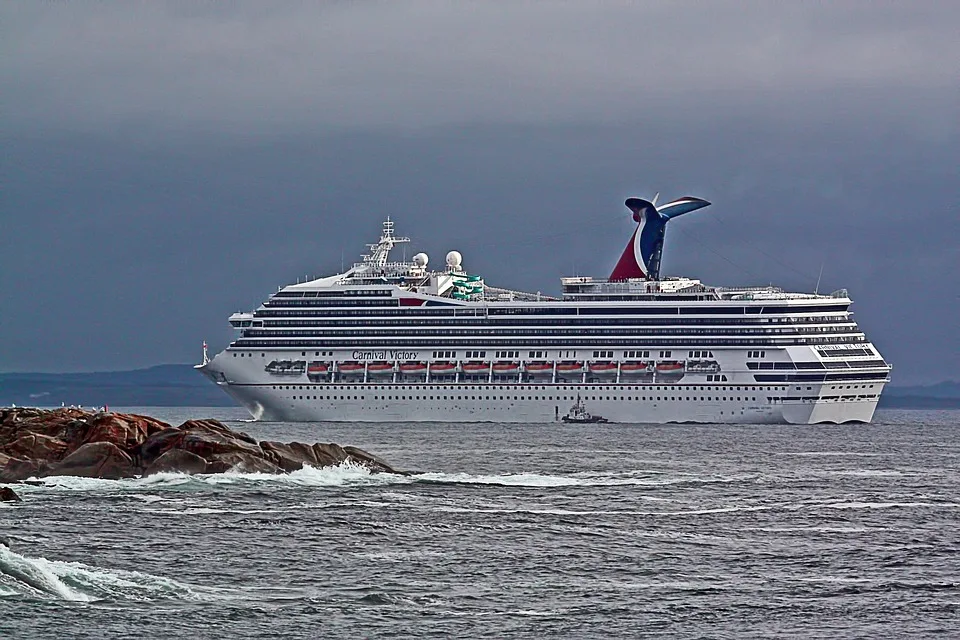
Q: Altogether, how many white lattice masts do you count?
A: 1